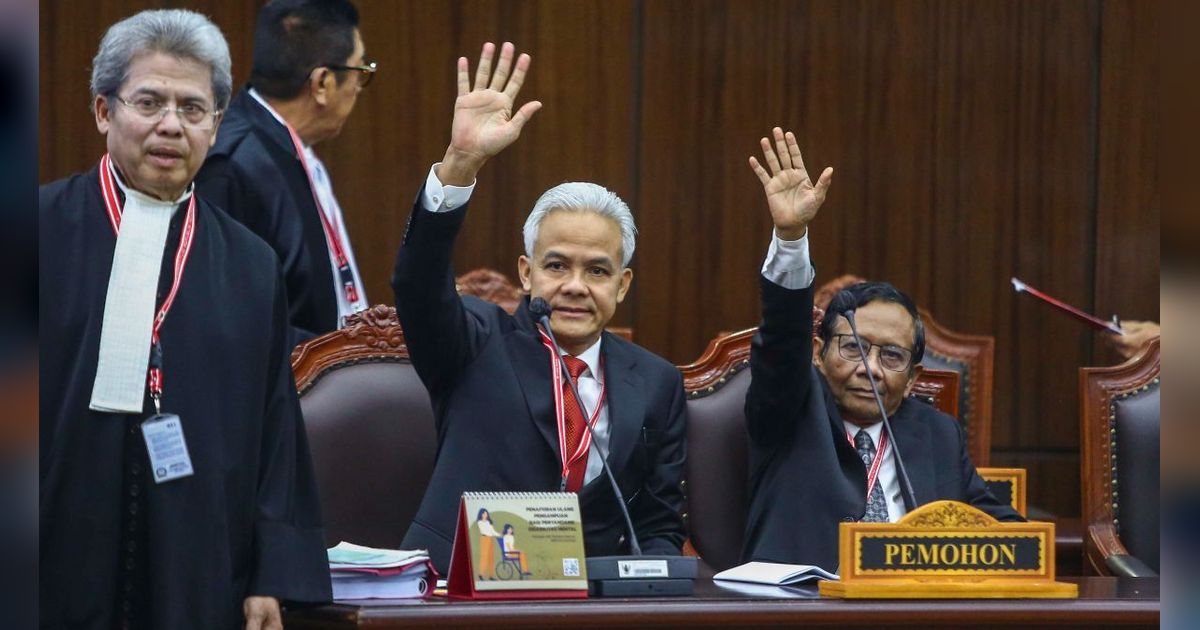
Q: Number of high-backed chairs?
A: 5